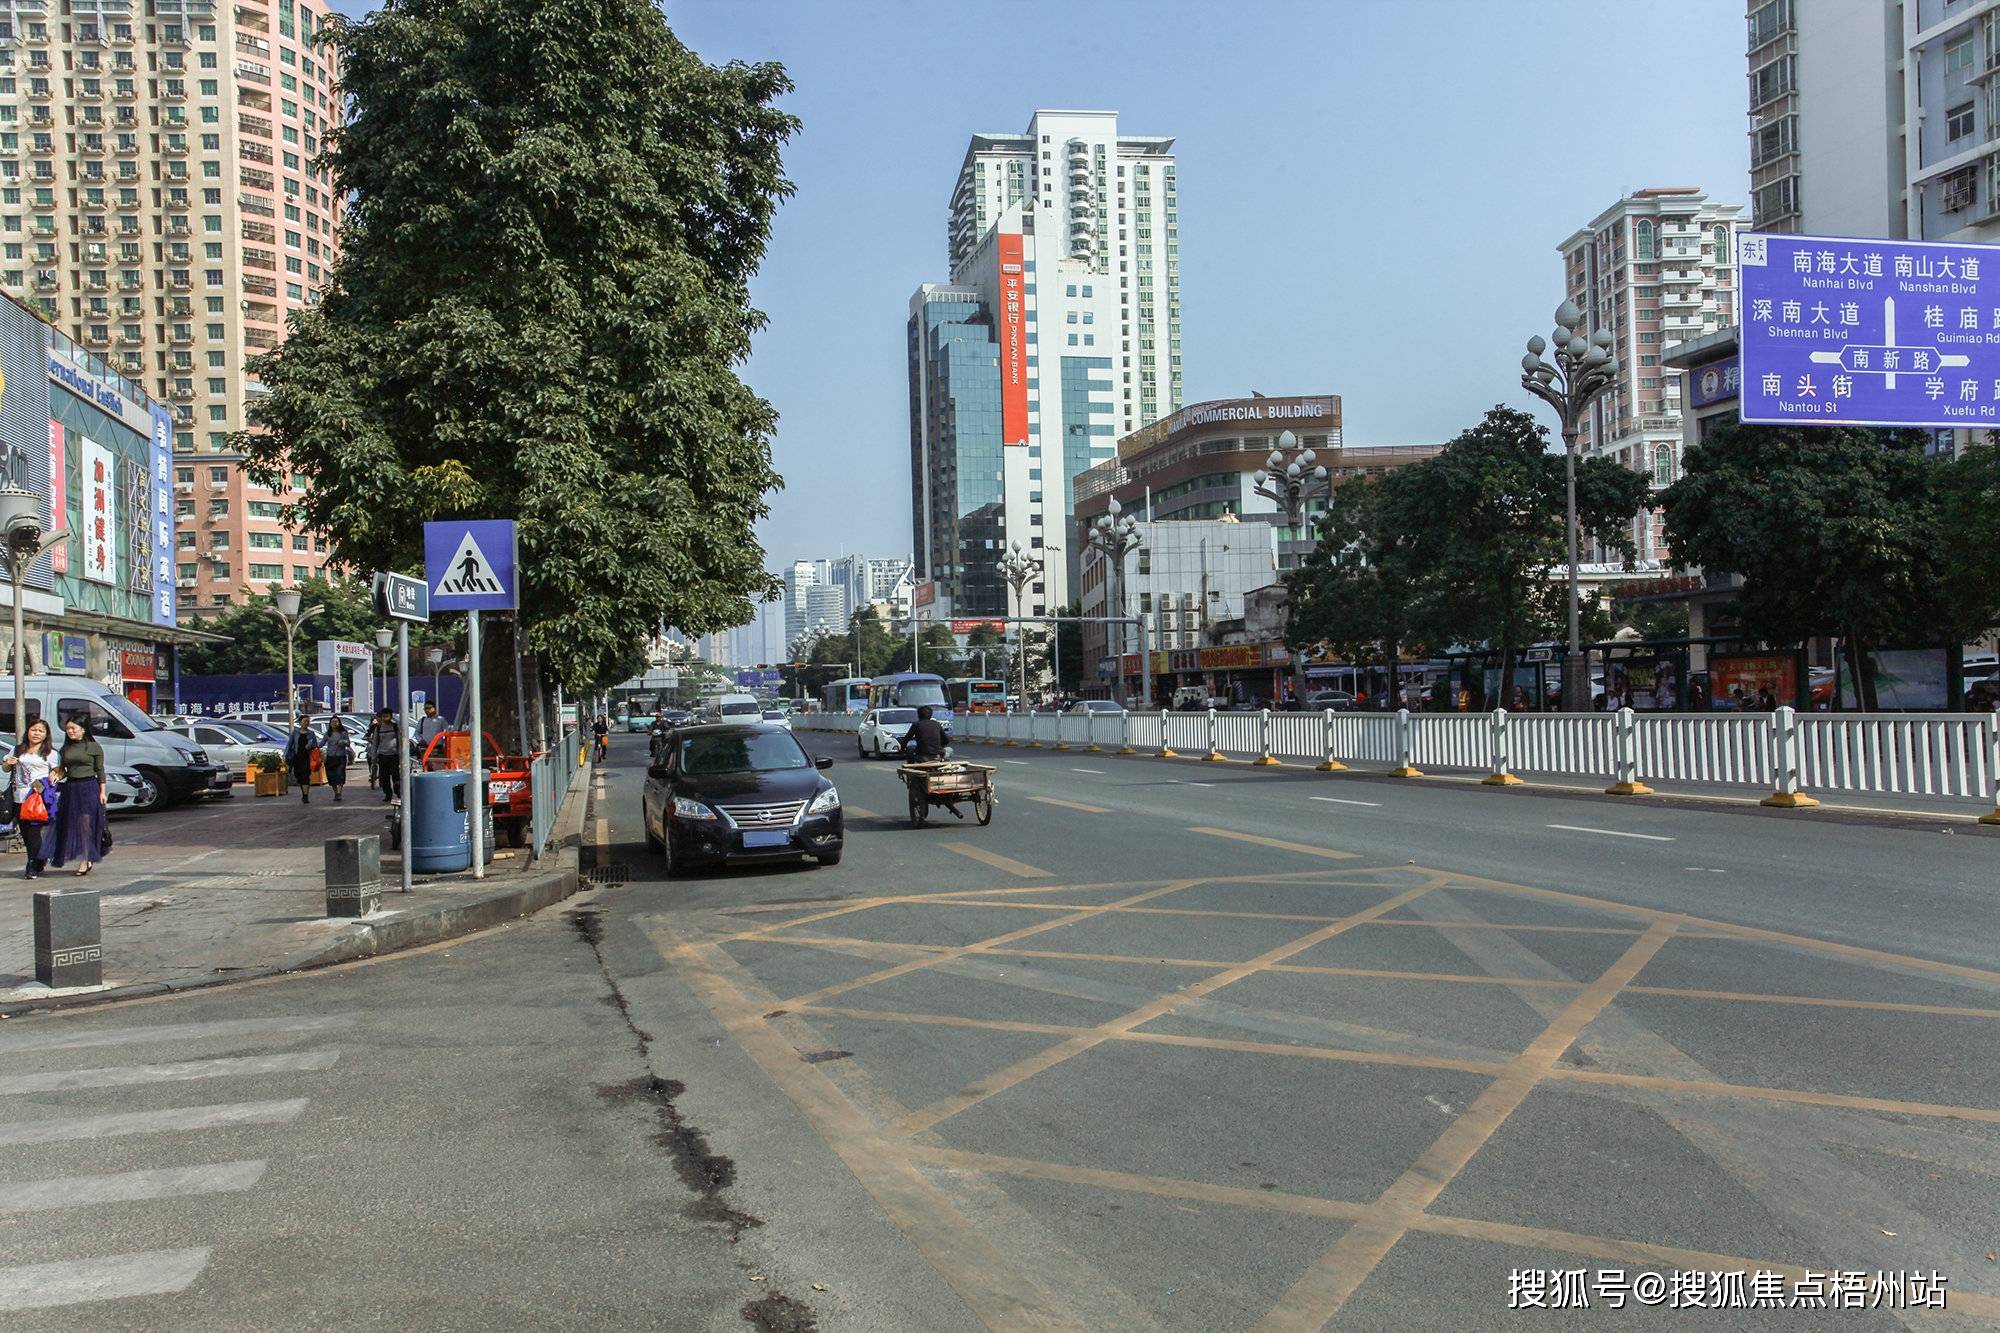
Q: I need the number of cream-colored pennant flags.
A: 0